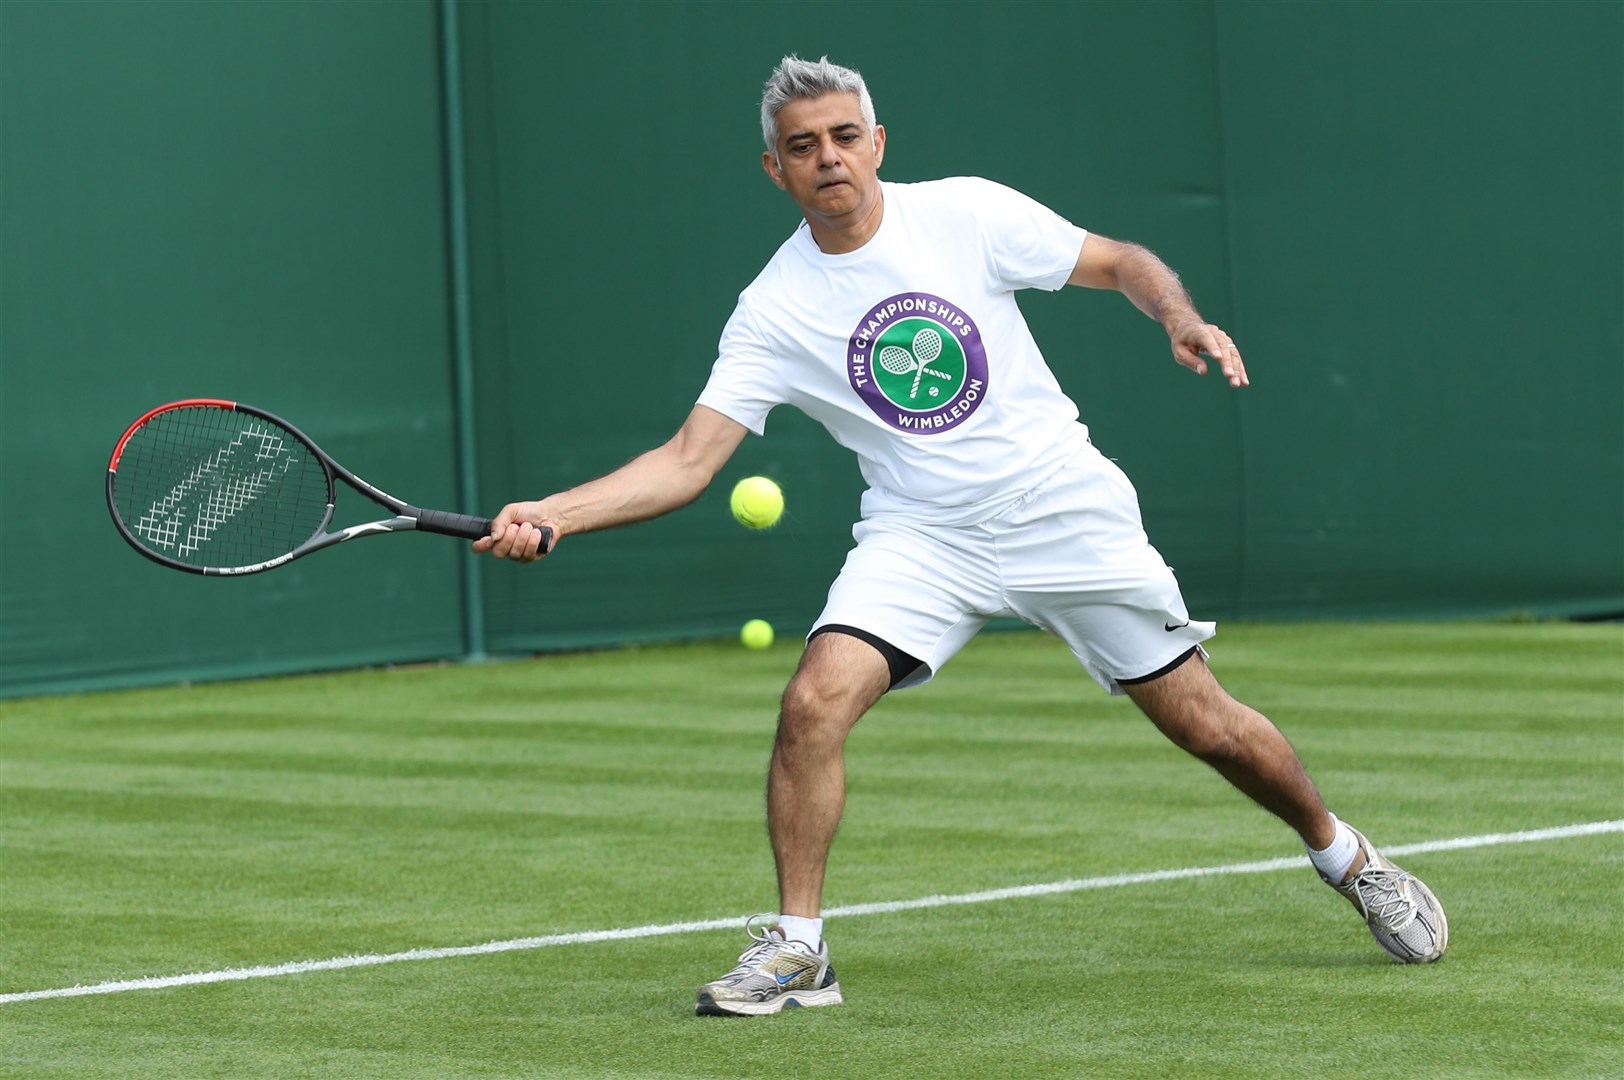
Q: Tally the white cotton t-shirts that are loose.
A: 1